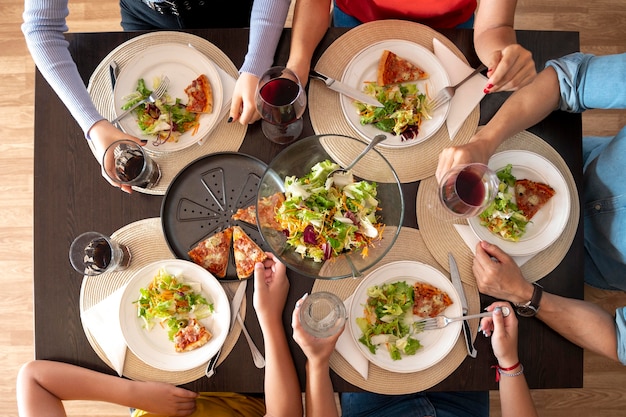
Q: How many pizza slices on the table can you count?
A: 8